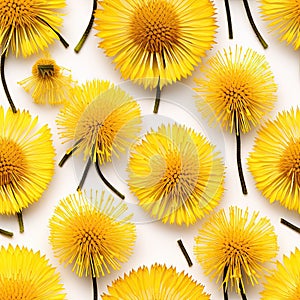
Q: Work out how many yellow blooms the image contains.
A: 14